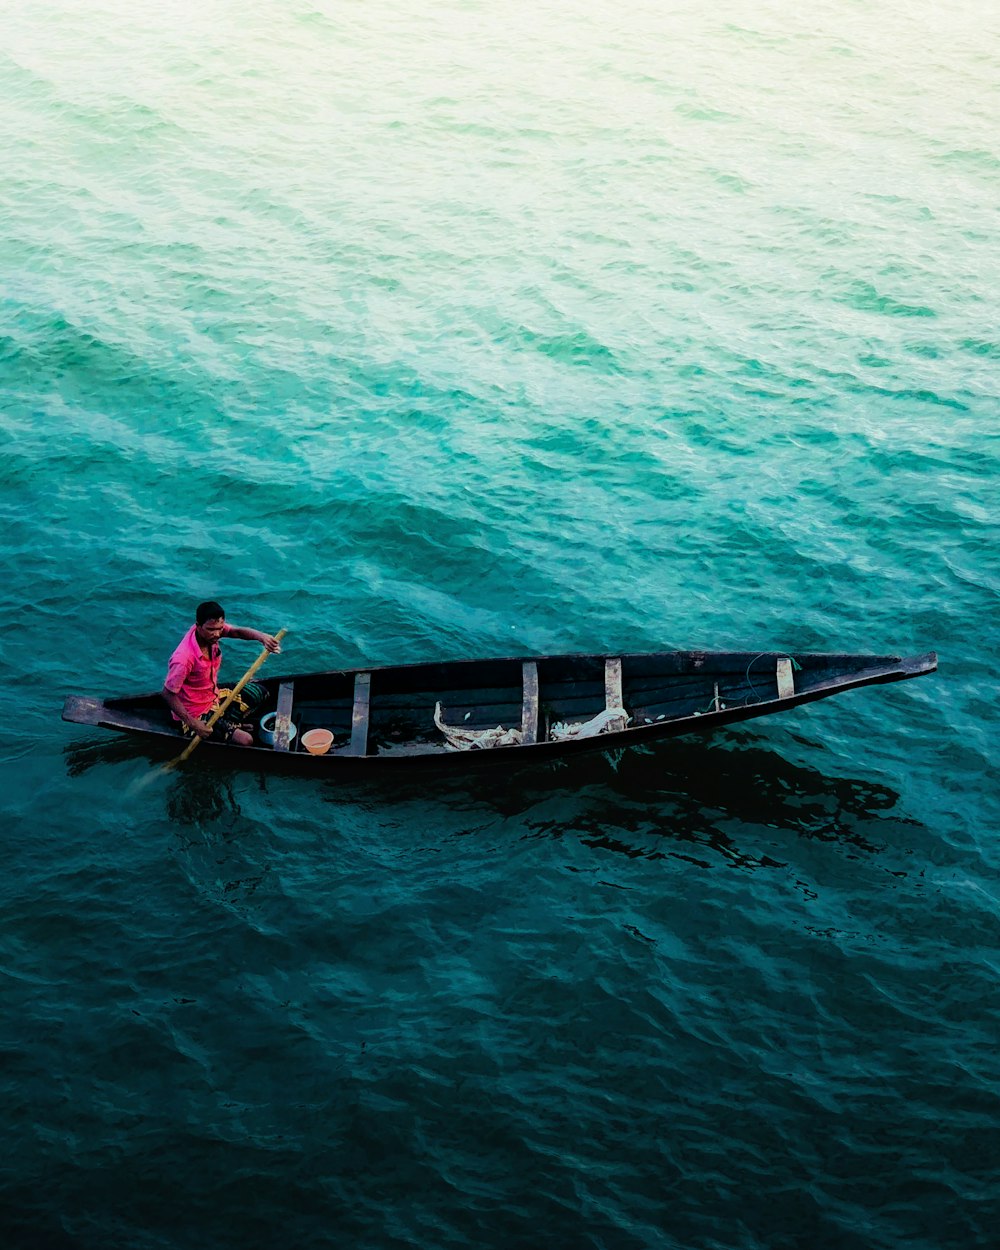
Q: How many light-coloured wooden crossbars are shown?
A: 5